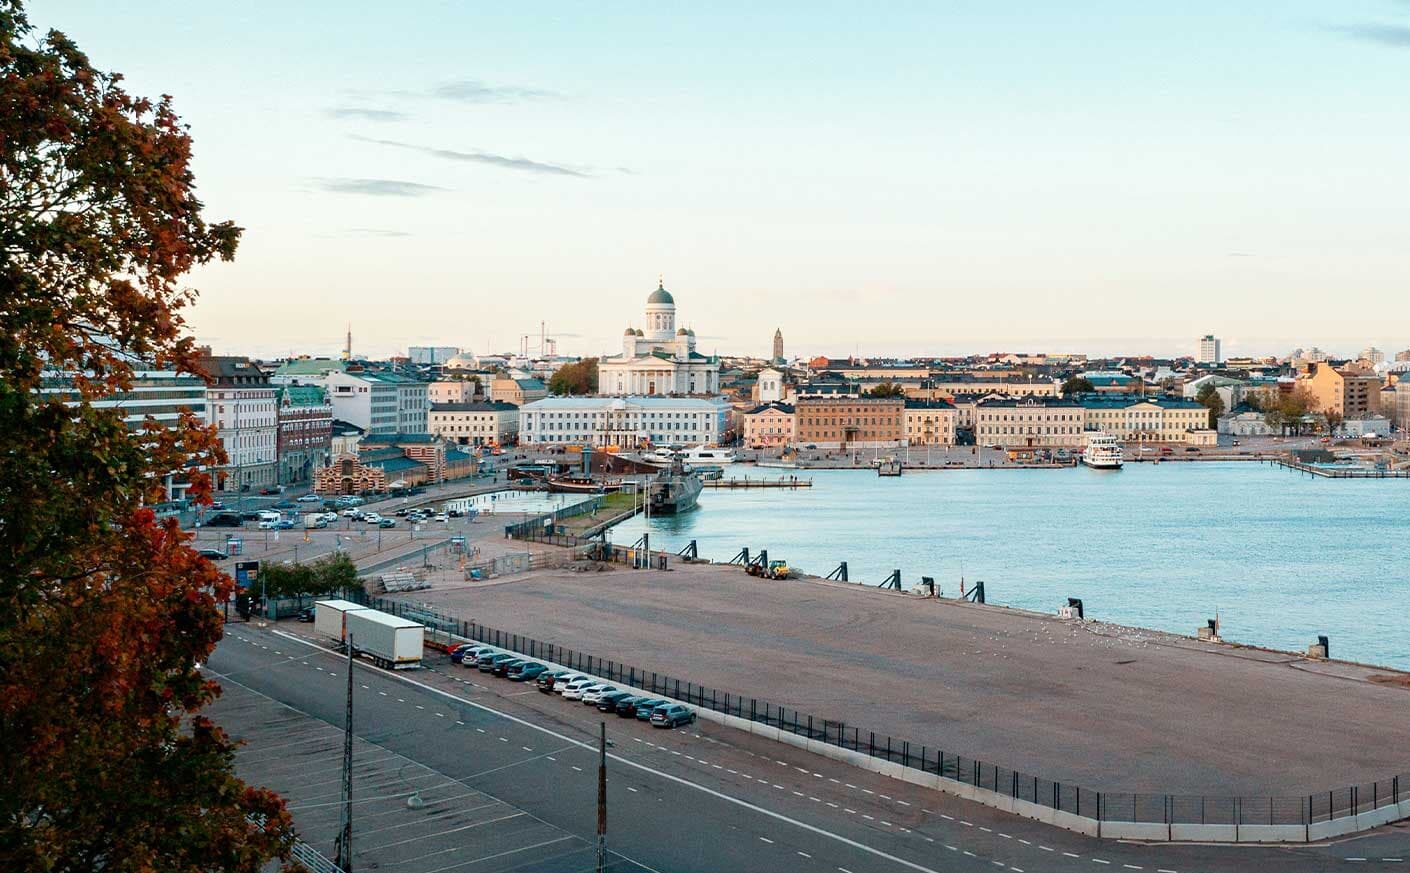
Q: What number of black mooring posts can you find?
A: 11